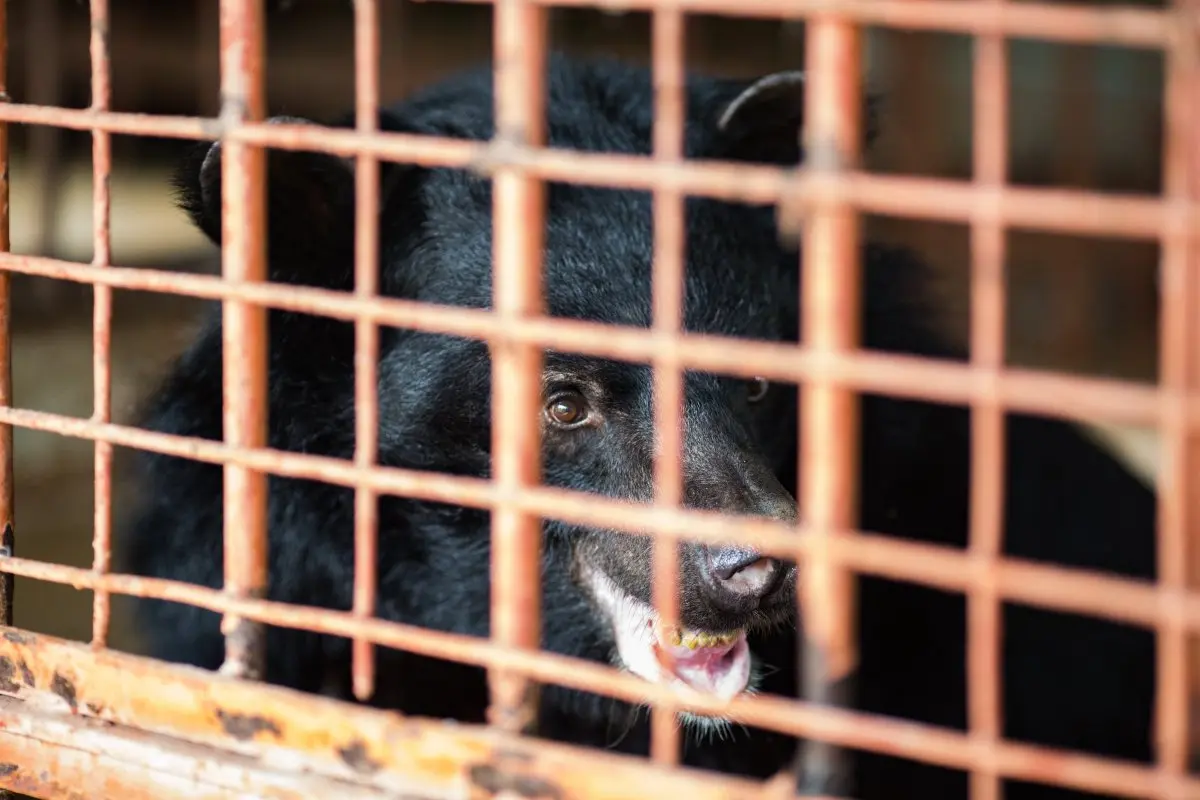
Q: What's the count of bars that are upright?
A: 9